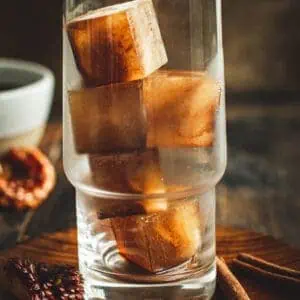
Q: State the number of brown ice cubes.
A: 5